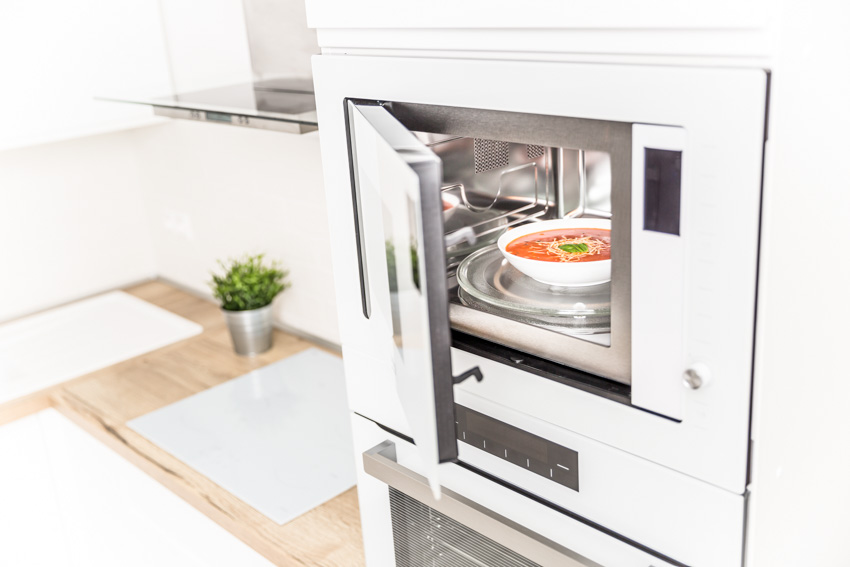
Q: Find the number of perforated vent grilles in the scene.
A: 2